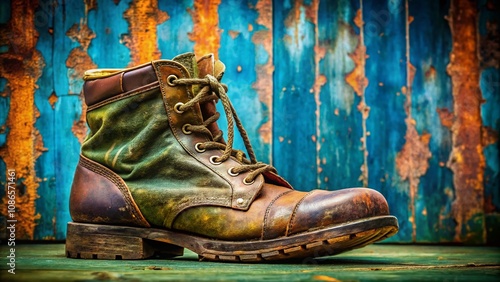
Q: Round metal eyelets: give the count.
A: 7